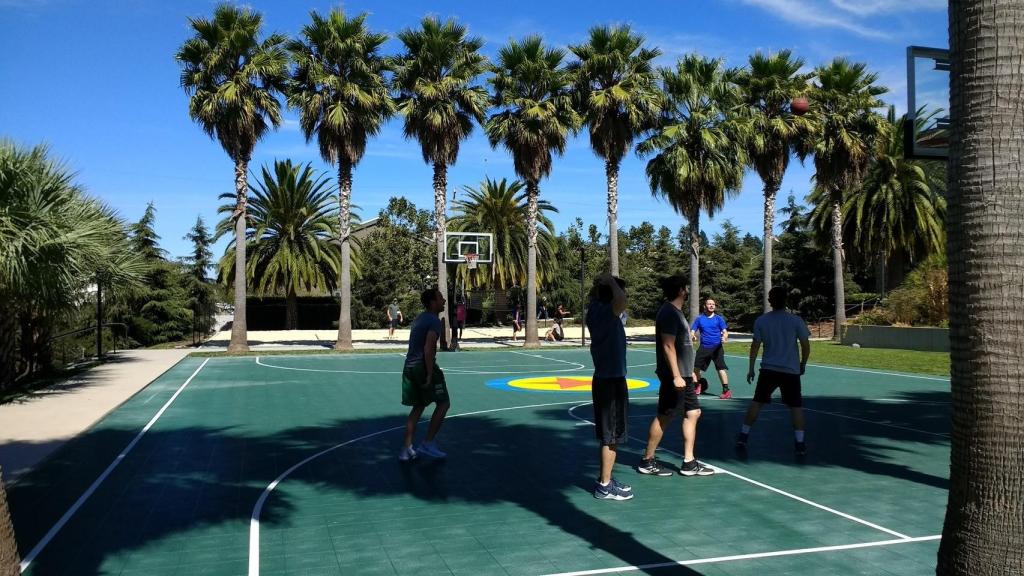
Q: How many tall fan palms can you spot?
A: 8